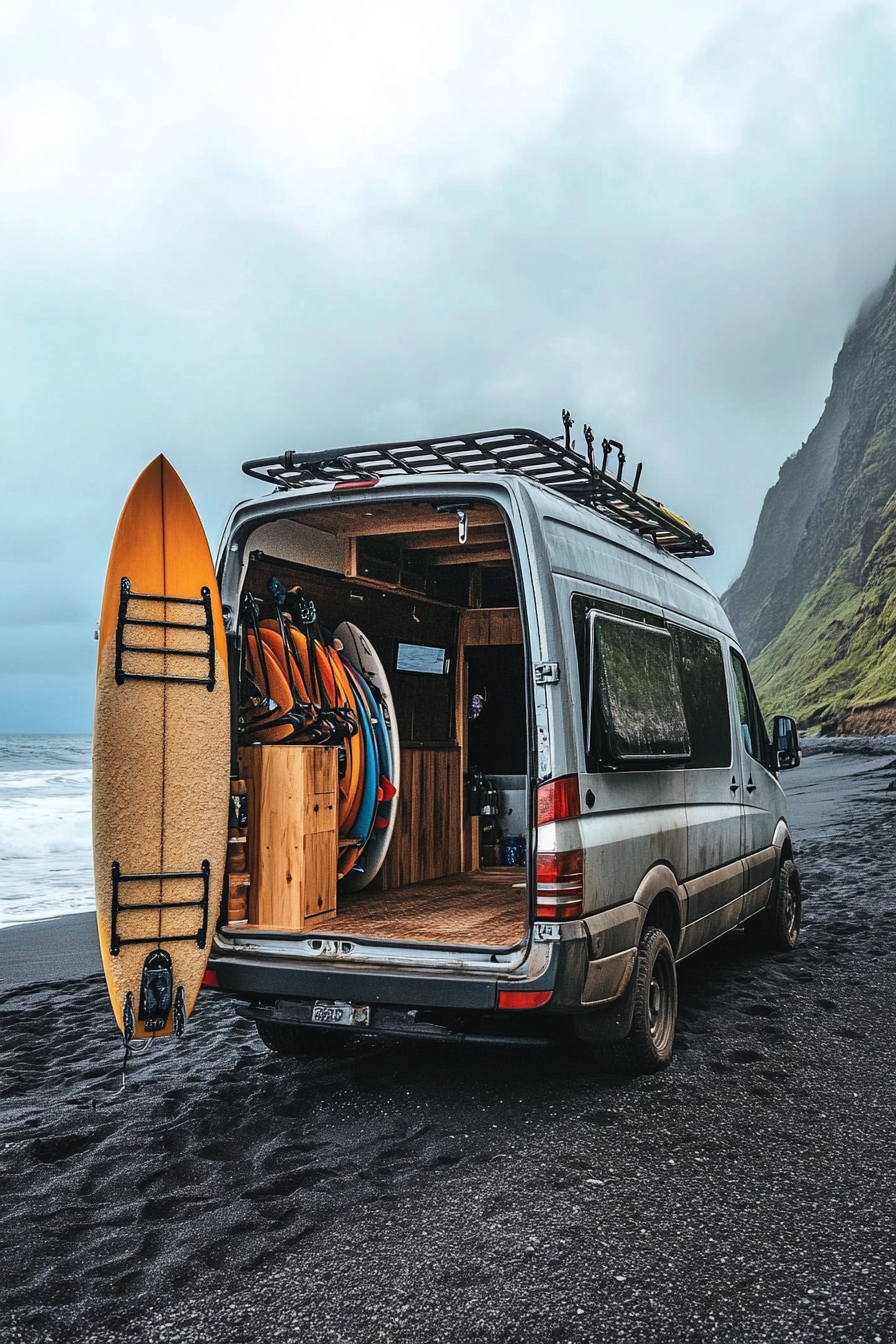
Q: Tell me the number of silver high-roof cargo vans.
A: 1